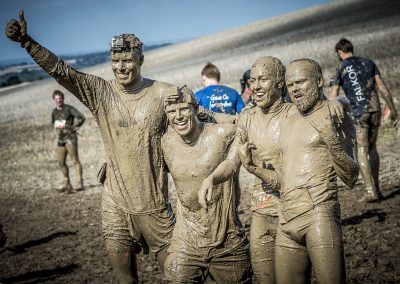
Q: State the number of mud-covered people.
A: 4